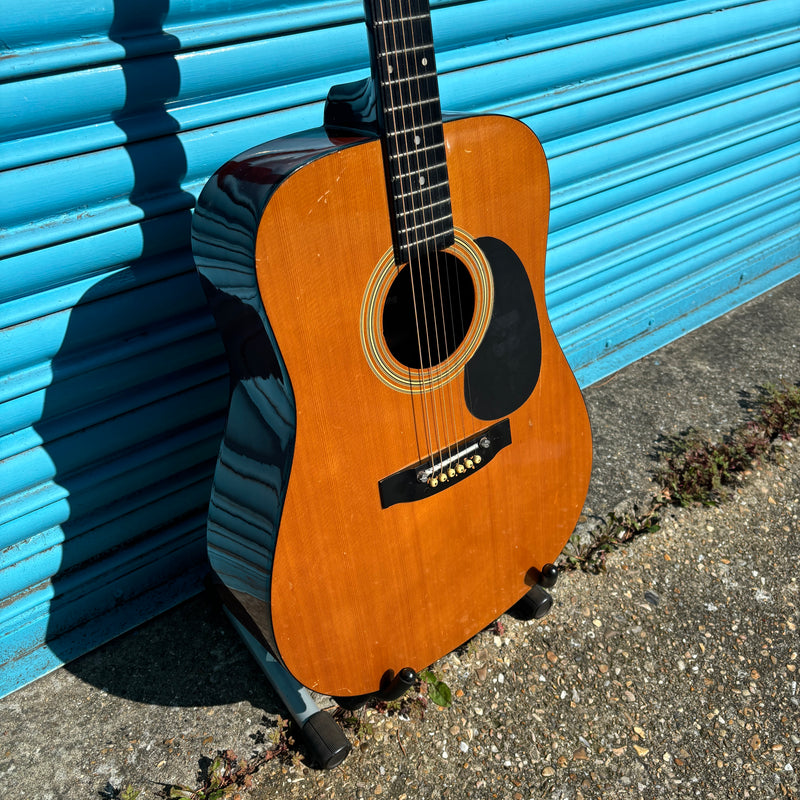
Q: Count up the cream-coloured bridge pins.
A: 6